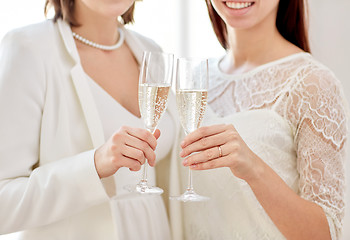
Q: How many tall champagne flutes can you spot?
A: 2